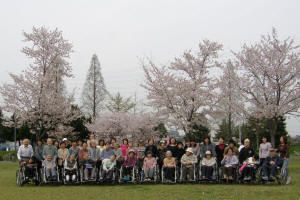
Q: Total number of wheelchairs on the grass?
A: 13